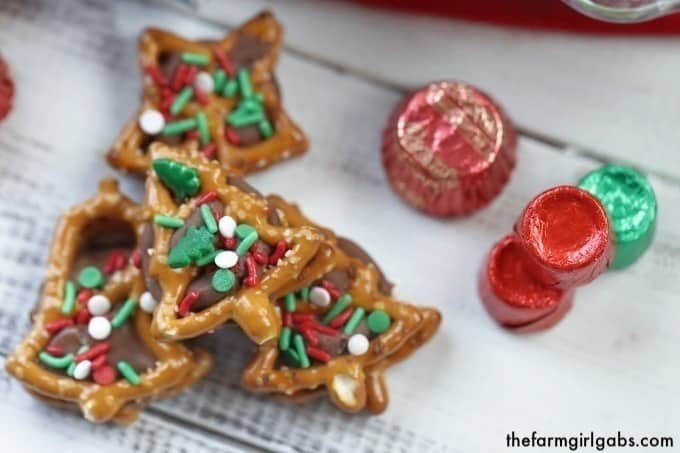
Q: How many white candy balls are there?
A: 10